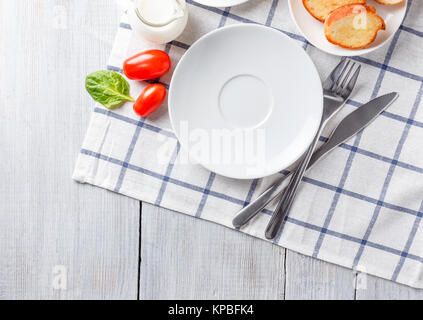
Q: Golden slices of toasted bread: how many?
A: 3